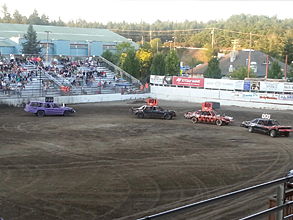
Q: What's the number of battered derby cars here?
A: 4